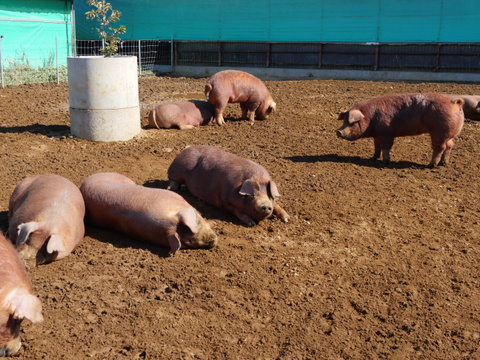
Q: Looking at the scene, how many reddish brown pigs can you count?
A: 8